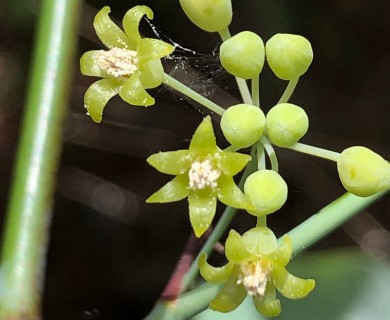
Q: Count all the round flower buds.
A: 7